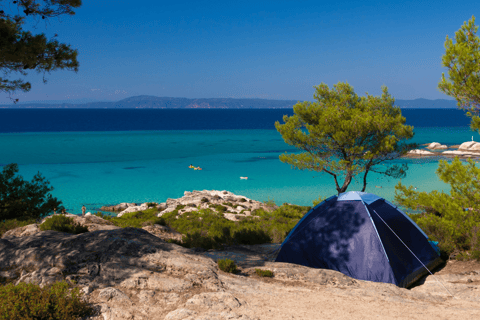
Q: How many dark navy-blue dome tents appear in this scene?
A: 1